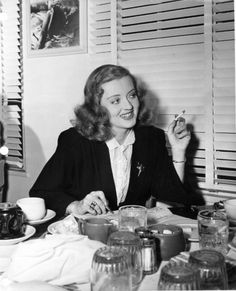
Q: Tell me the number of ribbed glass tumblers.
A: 4